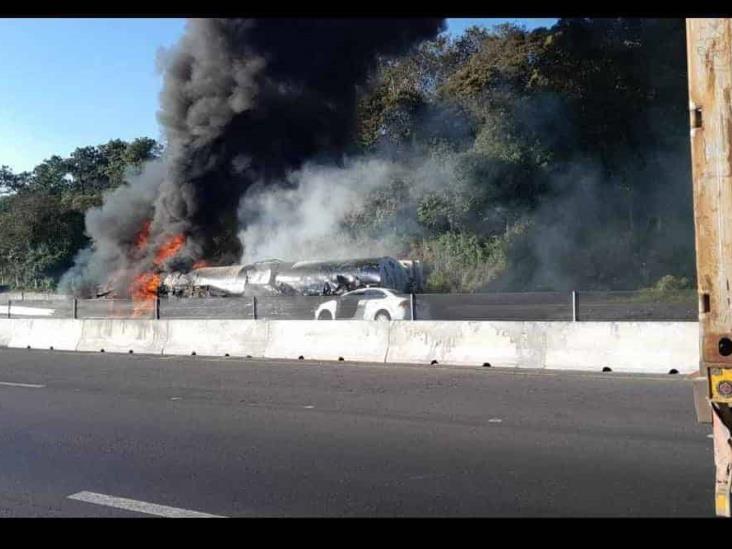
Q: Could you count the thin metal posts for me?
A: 6